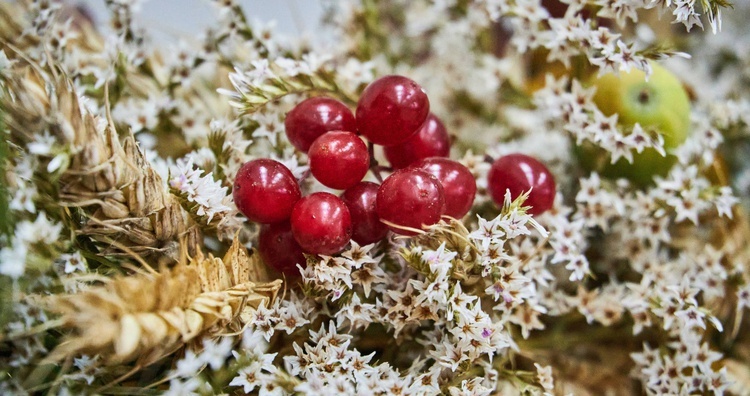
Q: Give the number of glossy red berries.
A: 11